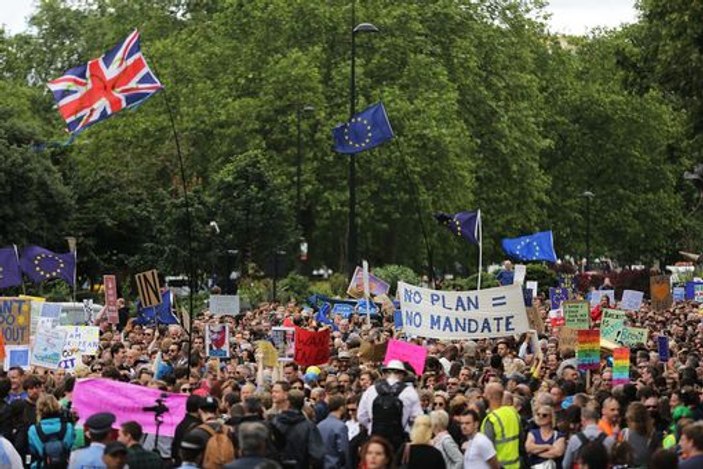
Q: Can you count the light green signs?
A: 3